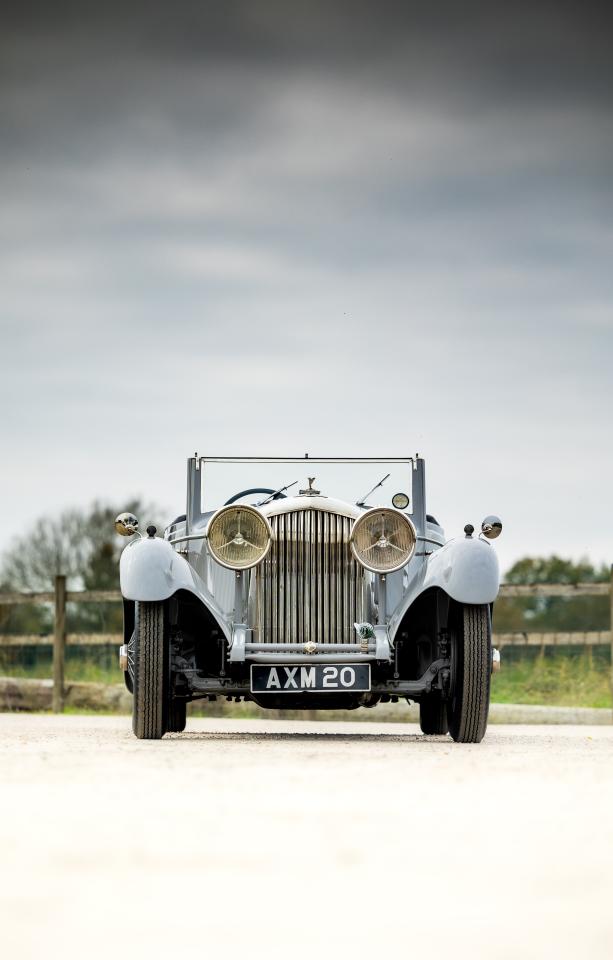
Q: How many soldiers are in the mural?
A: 0